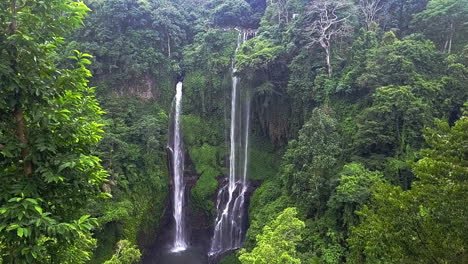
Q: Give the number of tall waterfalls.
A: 2